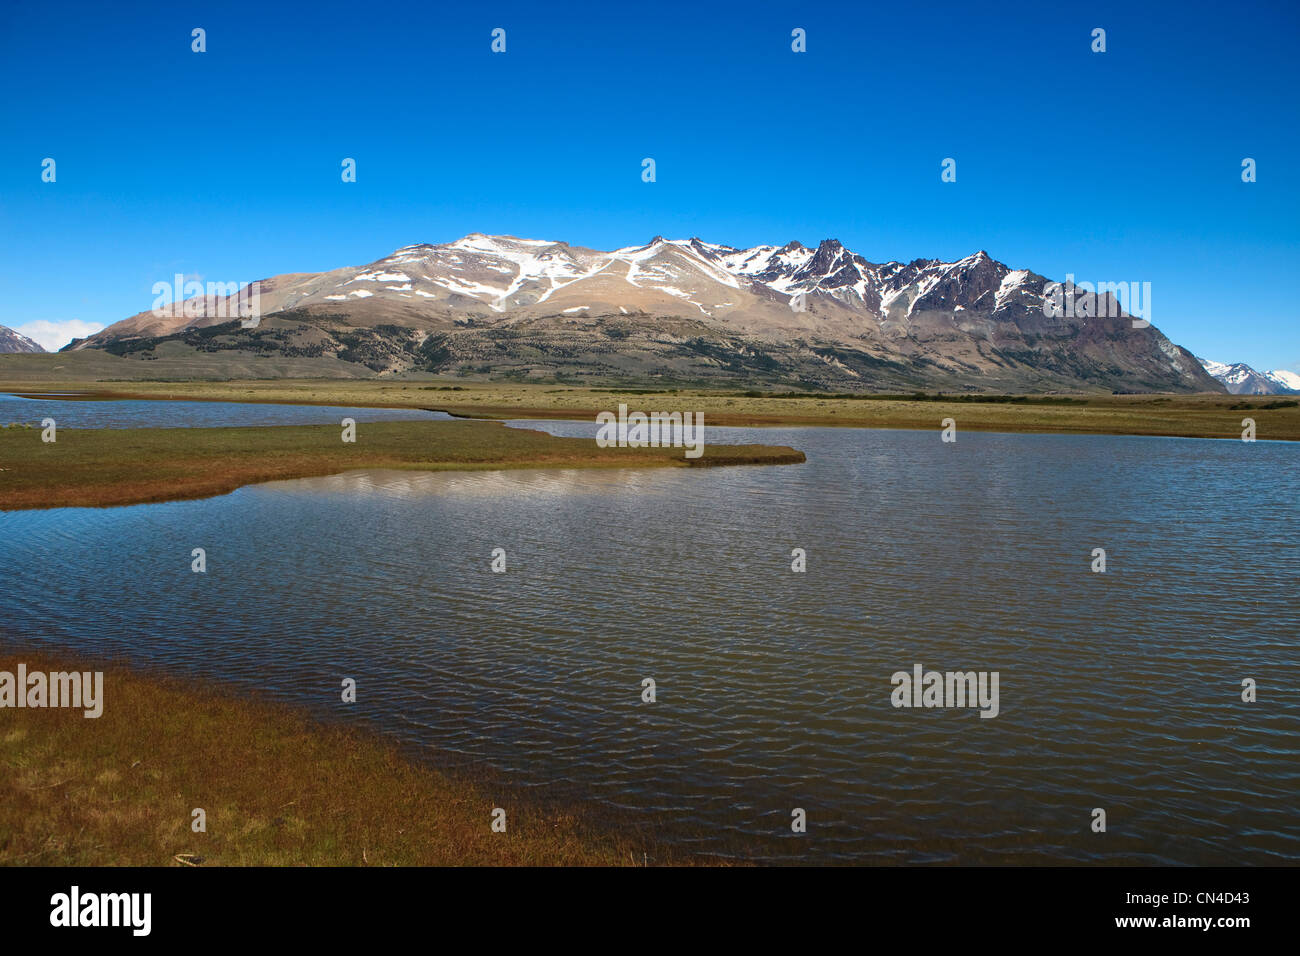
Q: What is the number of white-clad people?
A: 0